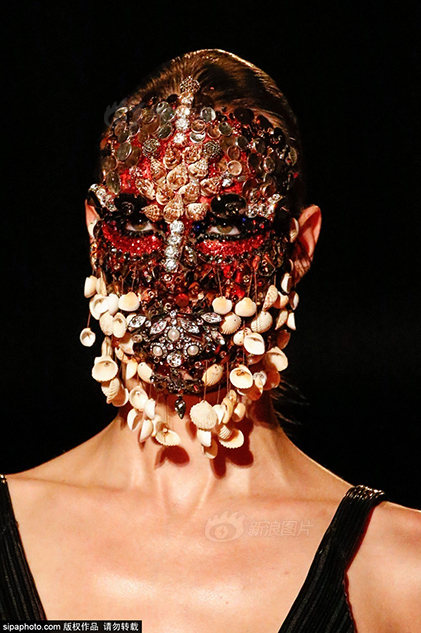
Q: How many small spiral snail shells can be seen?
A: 12